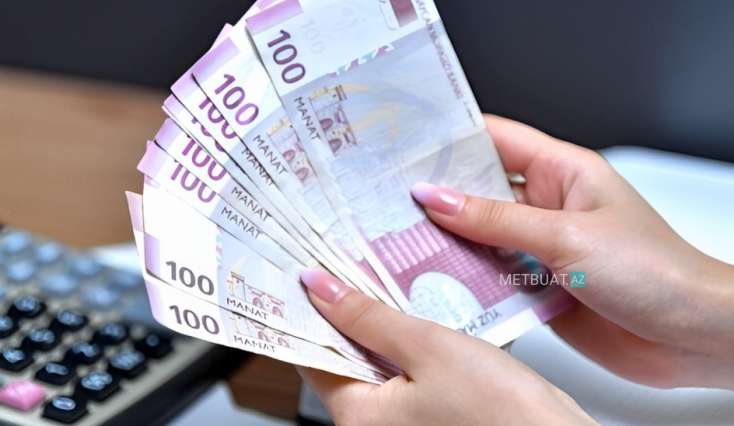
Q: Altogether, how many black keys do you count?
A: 12